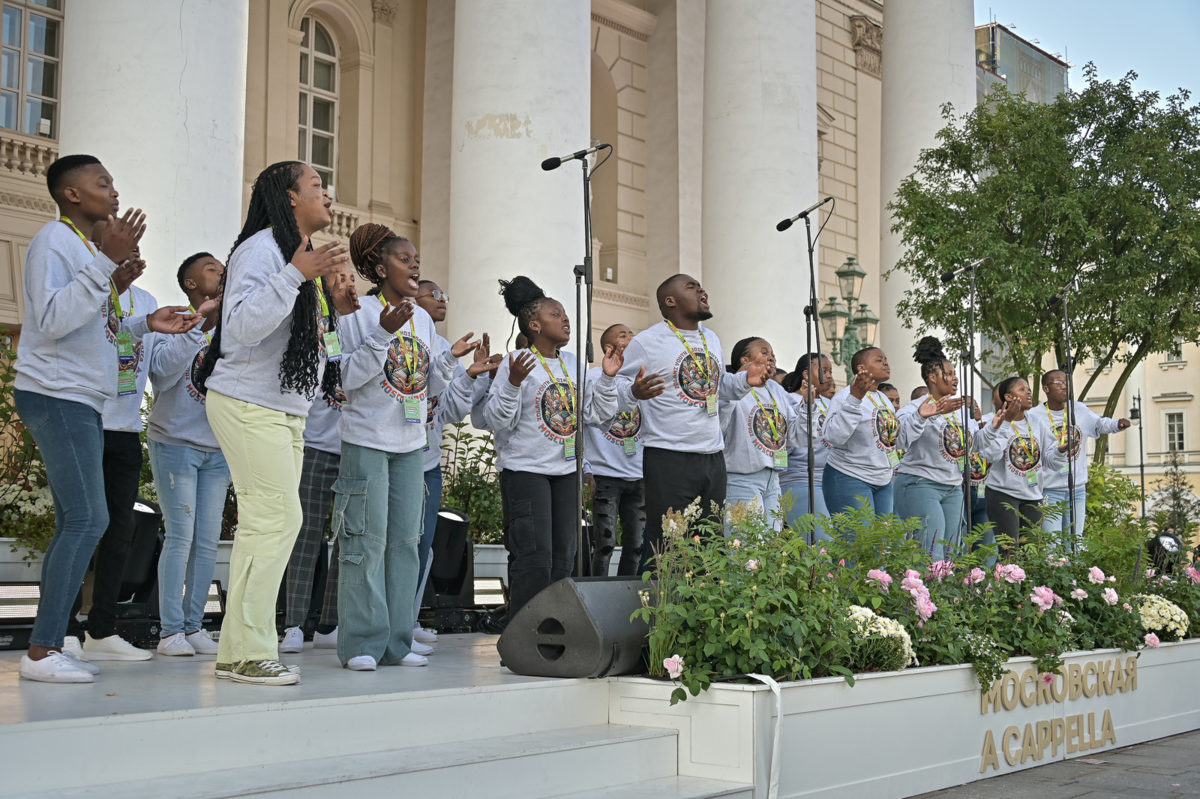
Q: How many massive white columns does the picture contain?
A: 4